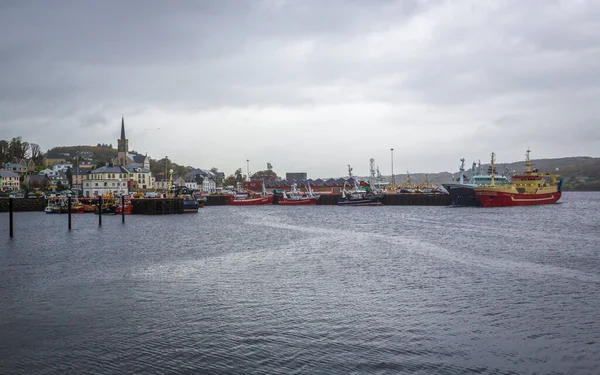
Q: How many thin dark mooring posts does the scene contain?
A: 4